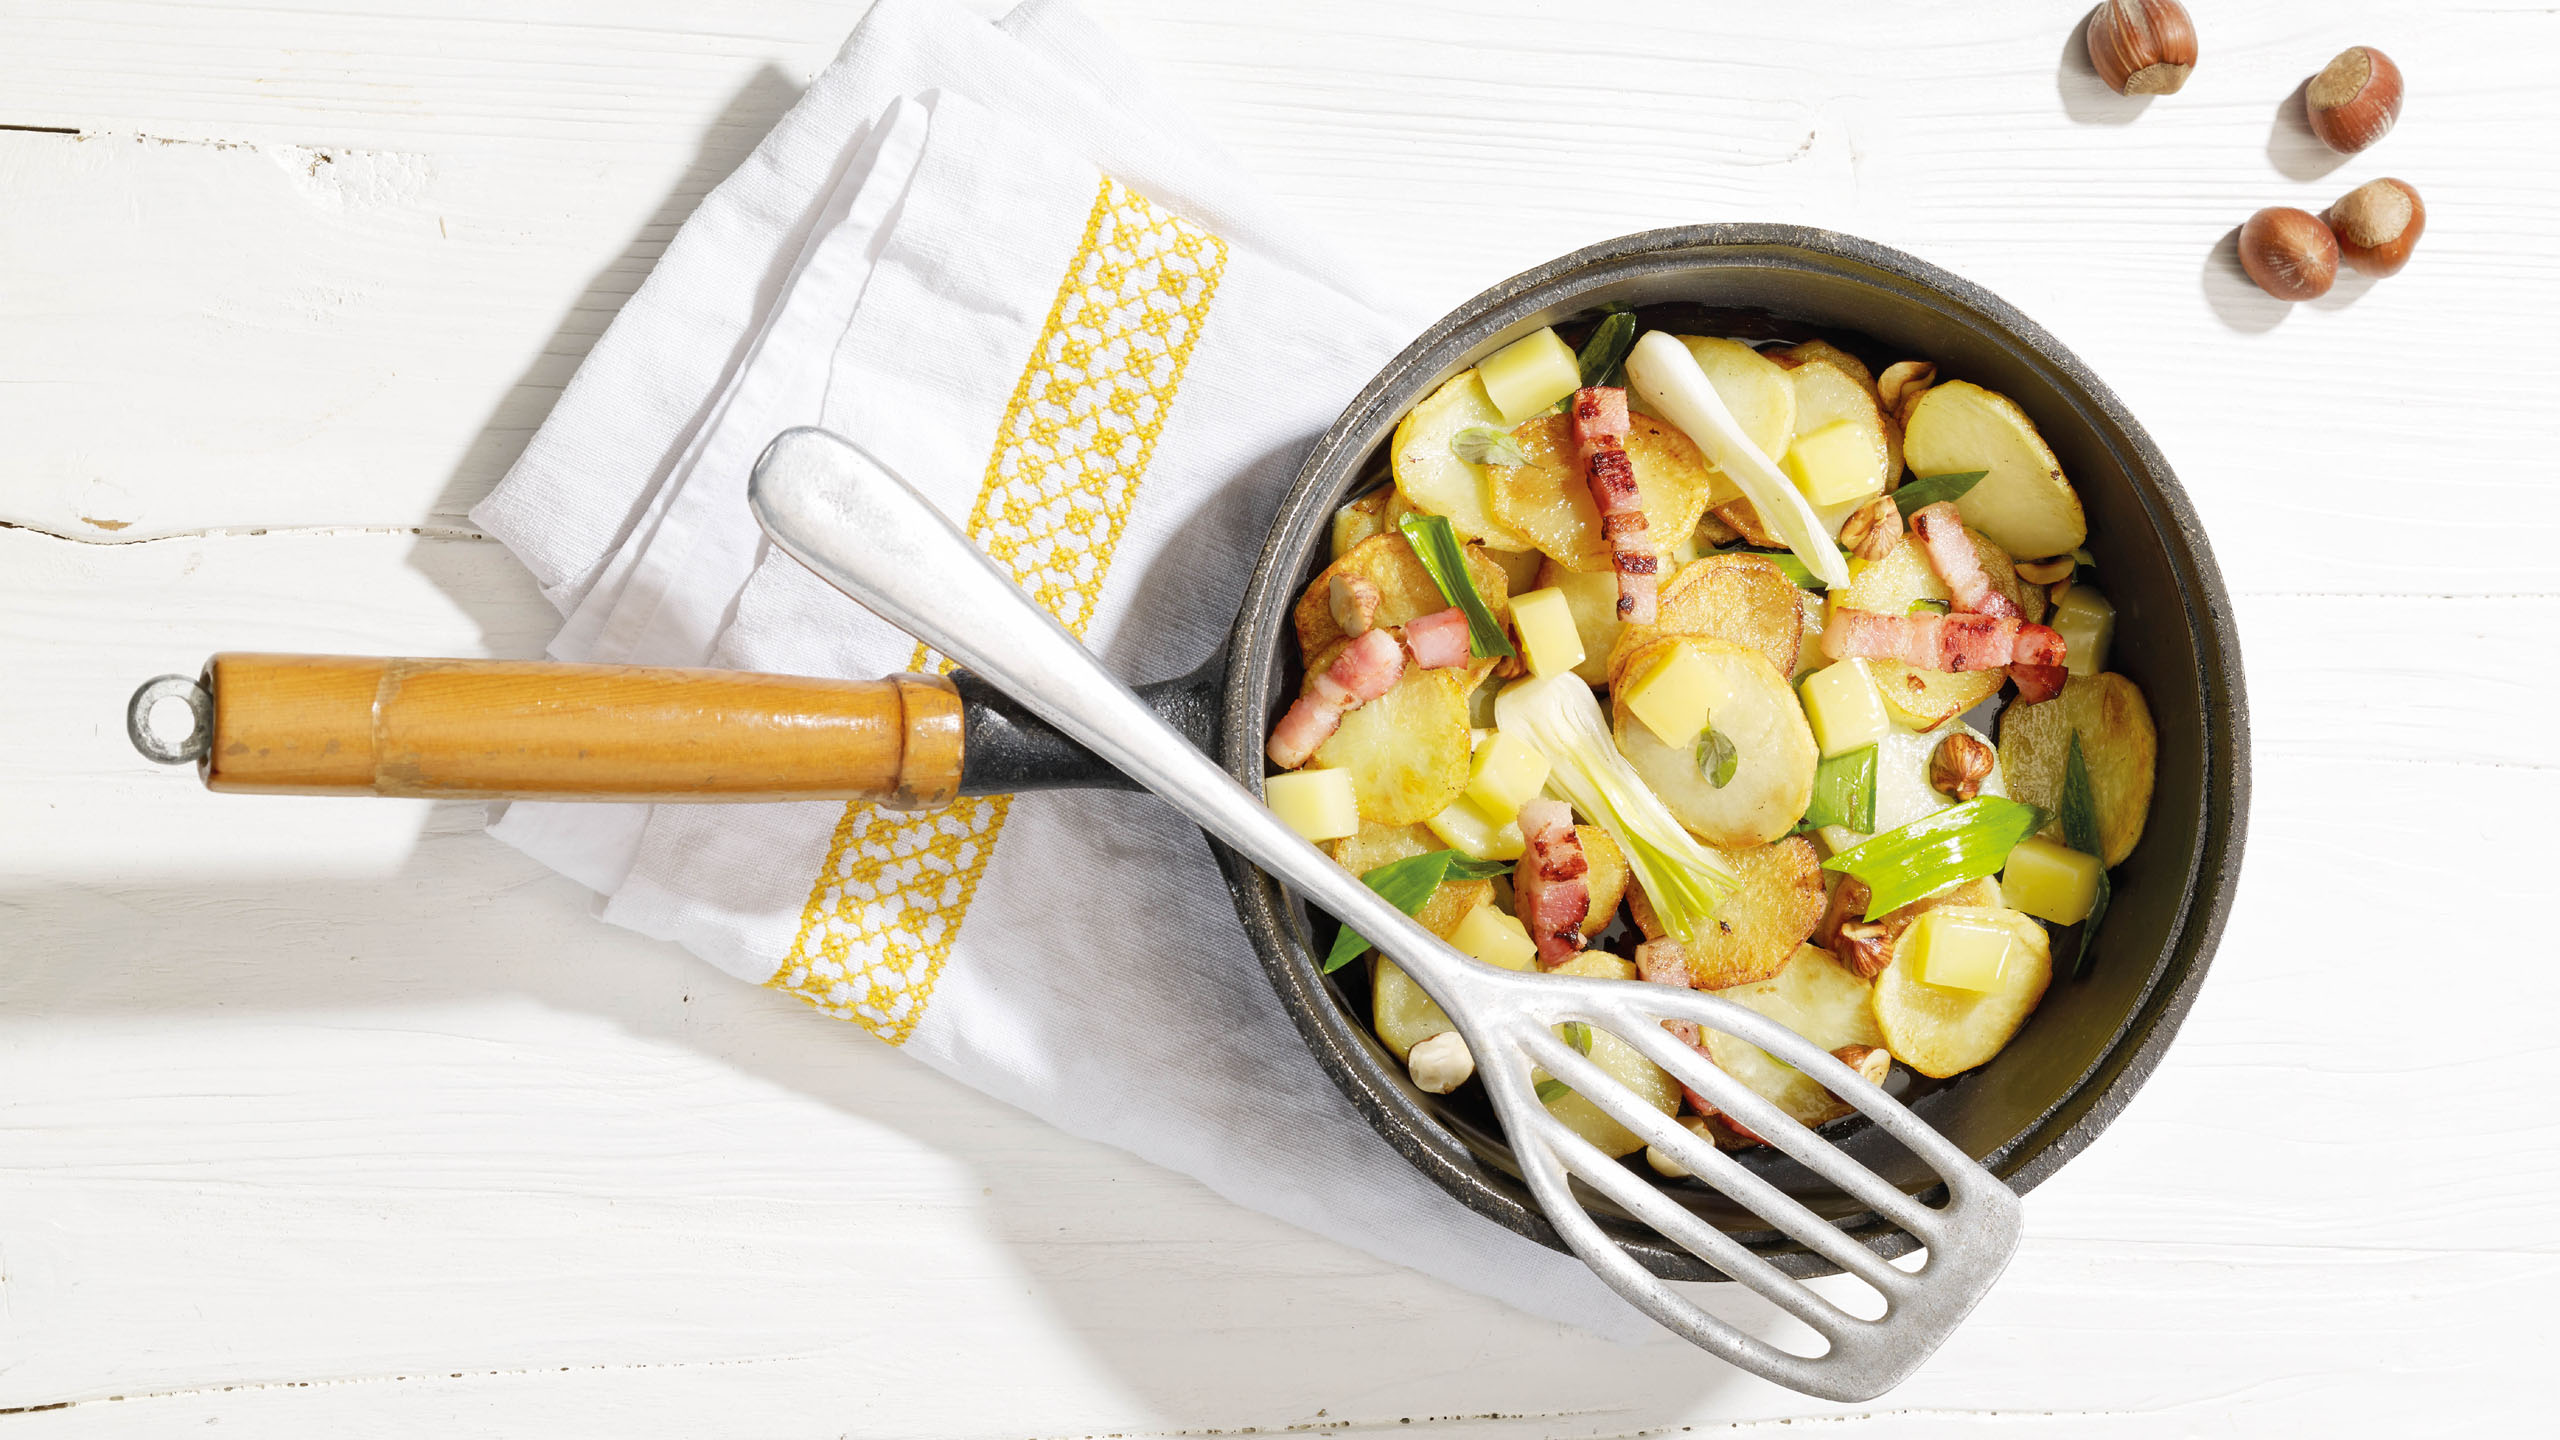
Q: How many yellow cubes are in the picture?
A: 11